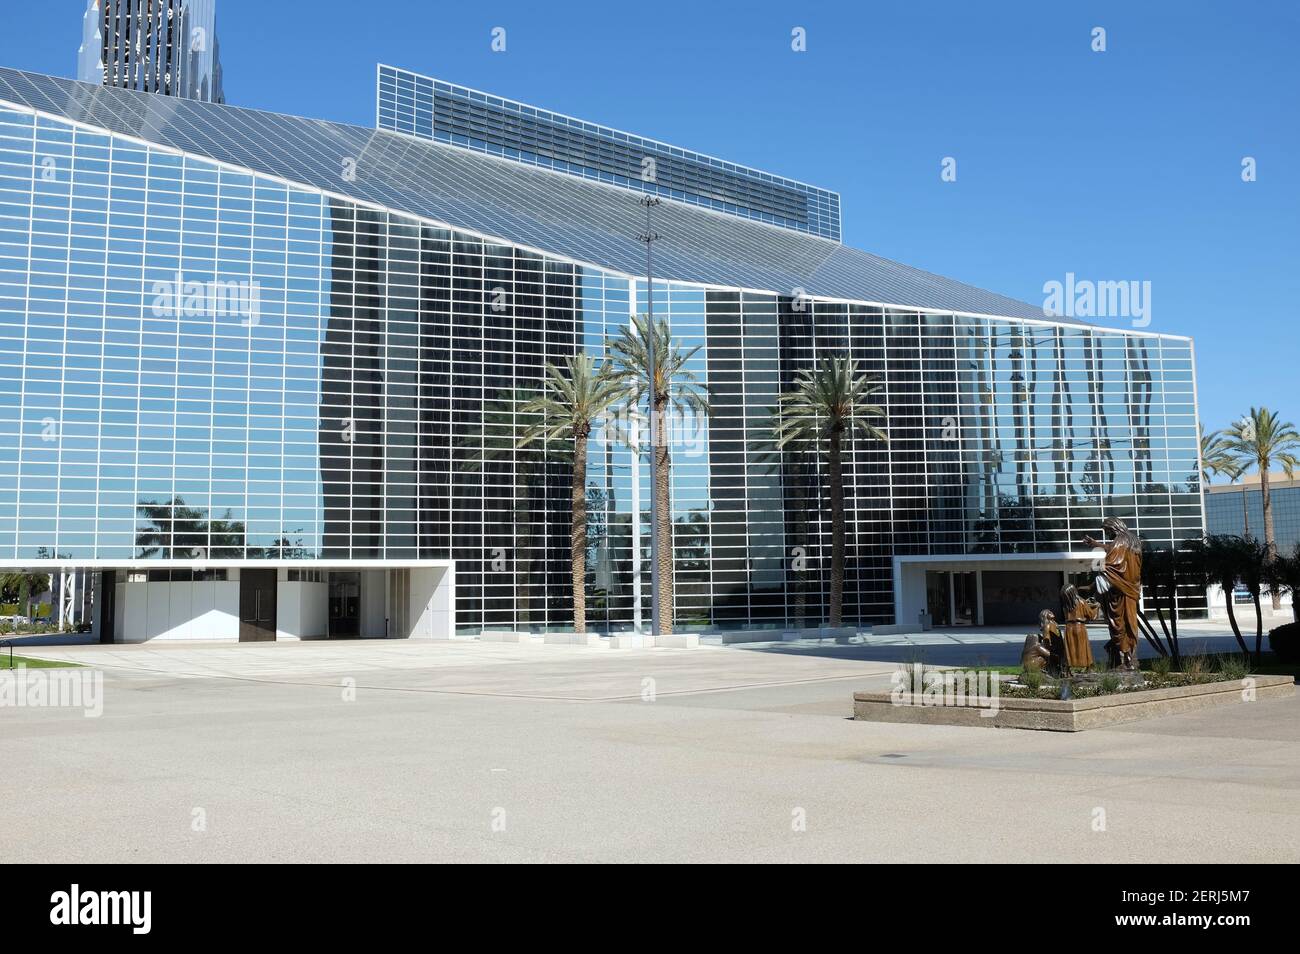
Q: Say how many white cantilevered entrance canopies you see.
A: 2